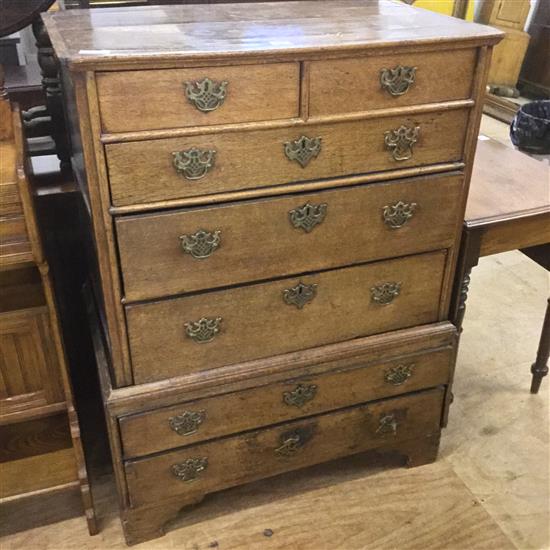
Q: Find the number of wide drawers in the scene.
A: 5